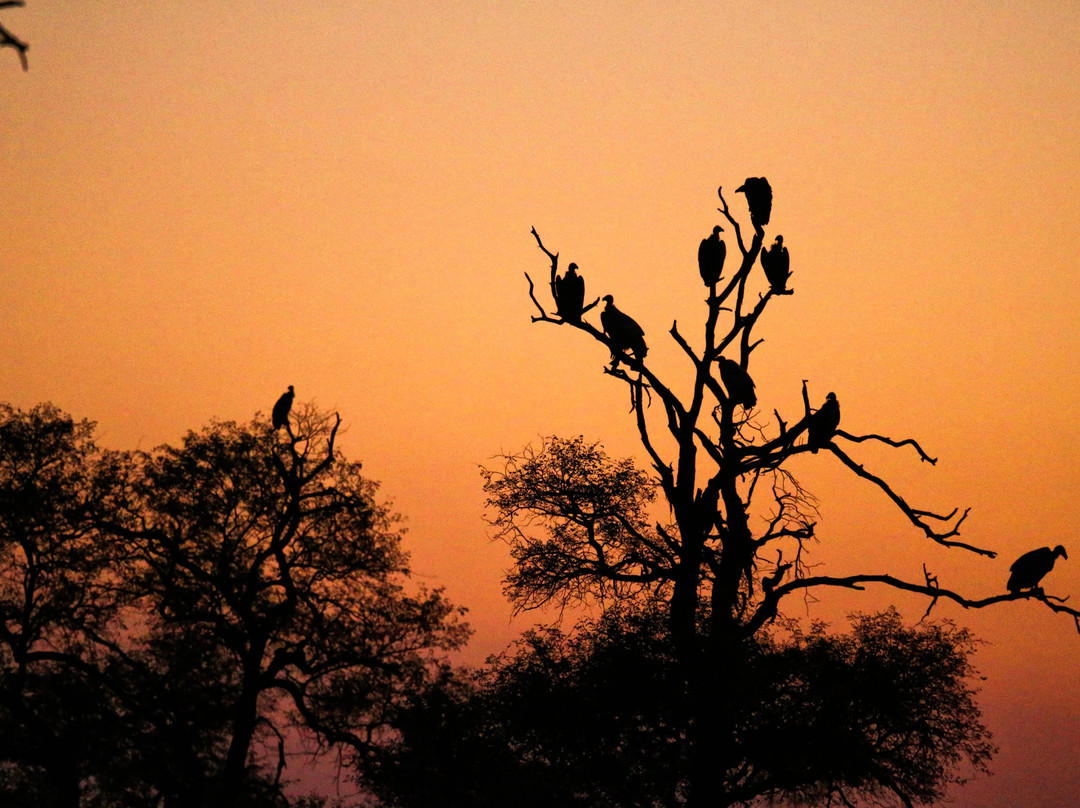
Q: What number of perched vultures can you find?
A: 9